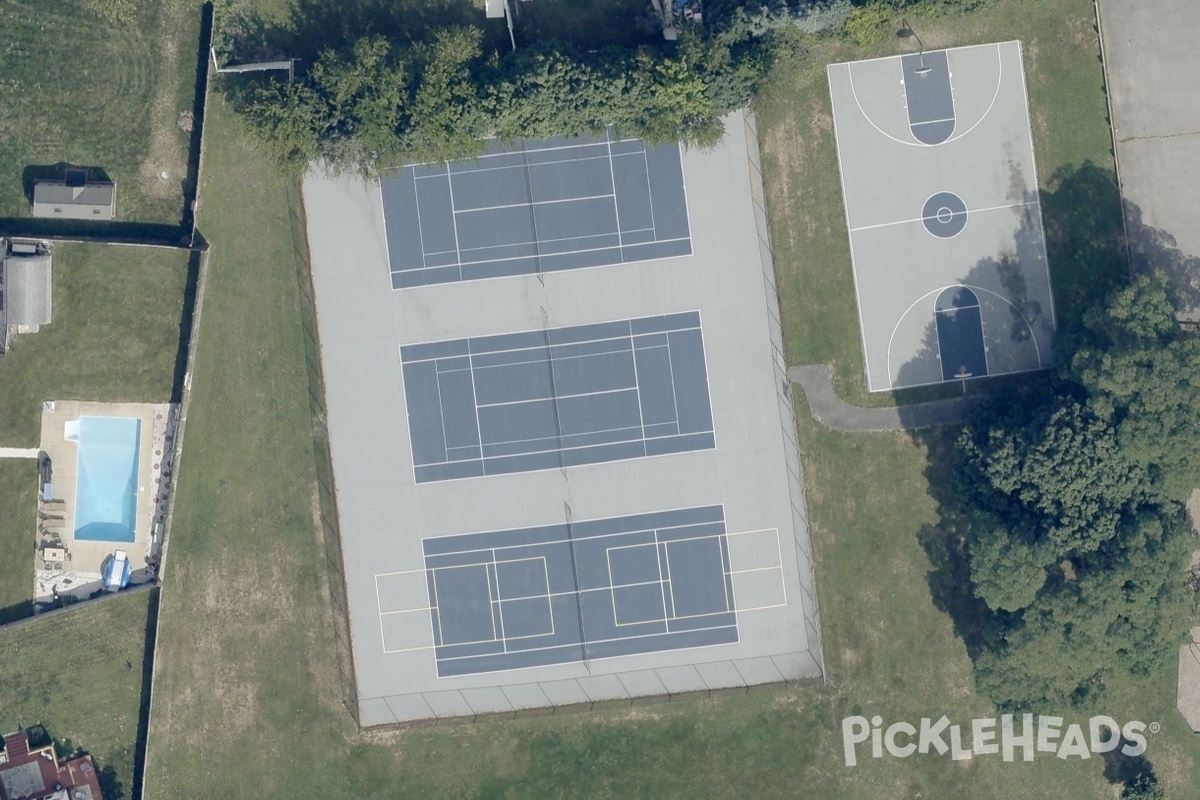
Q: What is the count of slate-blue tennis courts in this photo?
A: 3